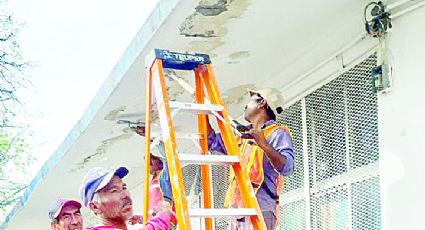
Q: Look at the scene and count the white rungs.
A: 3